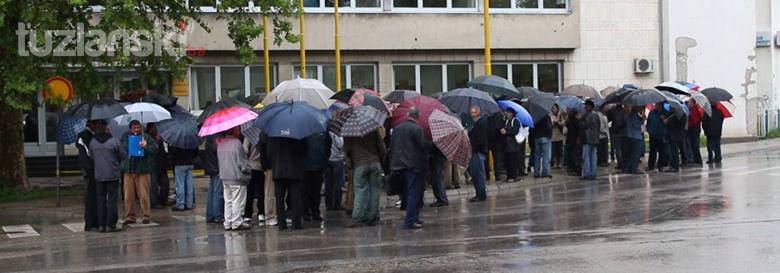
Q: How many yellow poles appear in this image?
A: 4